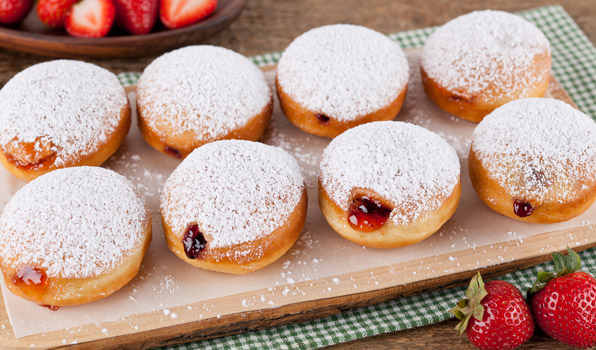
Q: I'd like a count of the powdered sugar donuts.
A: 8